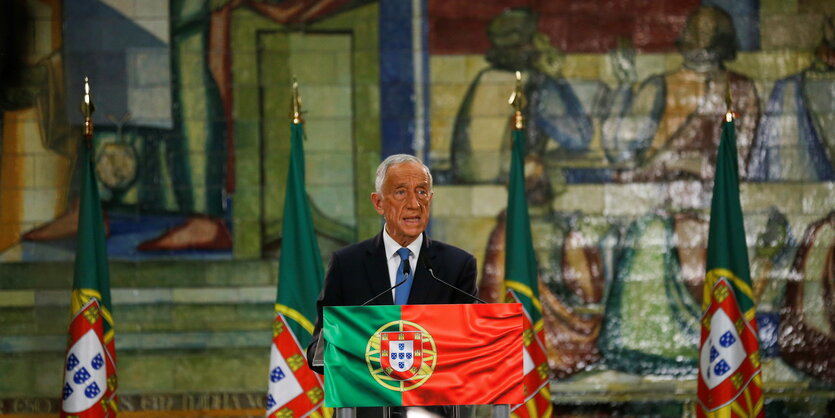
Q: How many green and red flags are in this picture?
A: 5